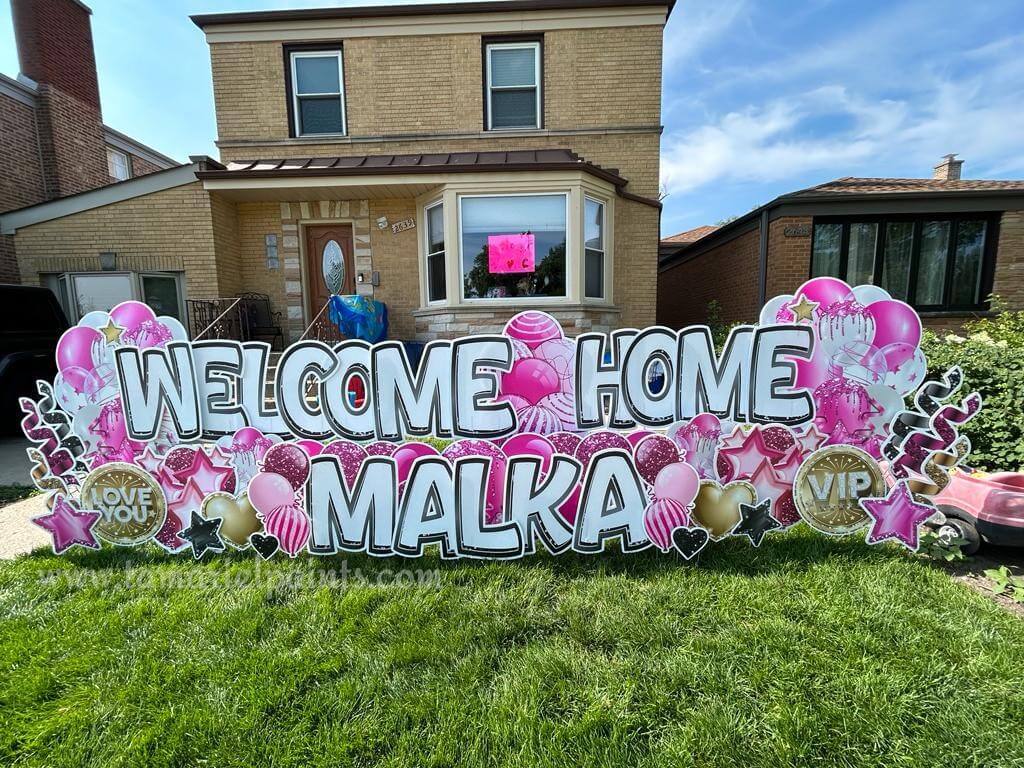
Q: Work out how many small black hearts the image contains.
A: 2